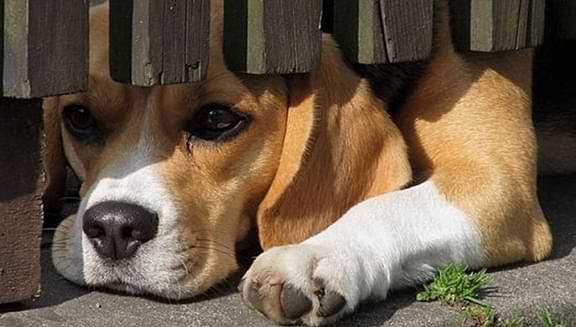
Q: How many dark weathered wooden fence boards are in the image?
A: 5